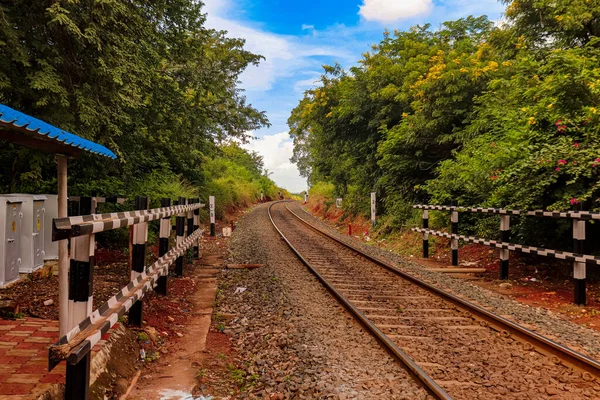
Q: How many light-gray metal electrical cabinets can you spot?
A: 3